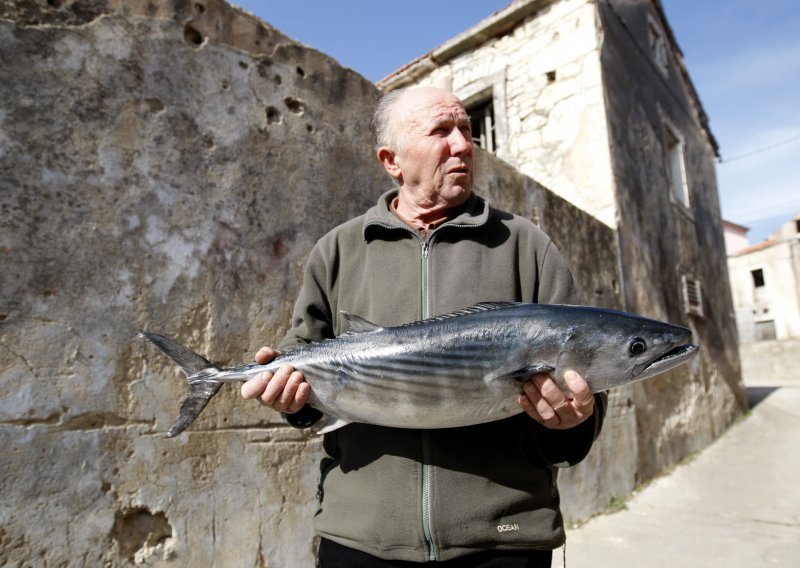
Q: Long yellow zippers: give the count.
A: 0